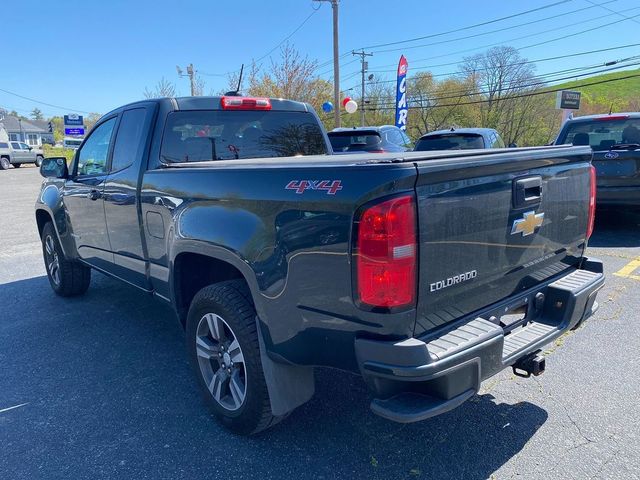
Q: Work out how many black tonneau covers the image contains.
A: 1